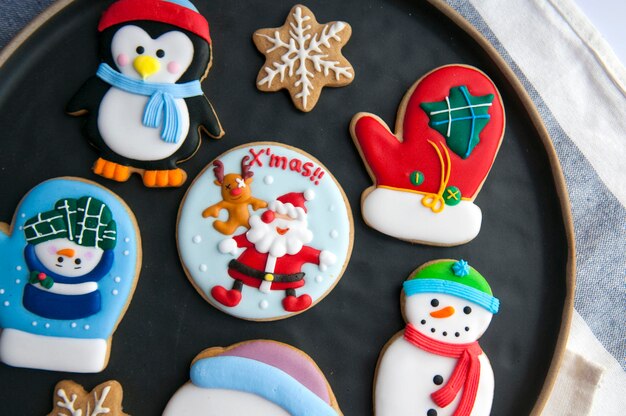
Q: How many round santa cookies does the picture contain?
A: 1